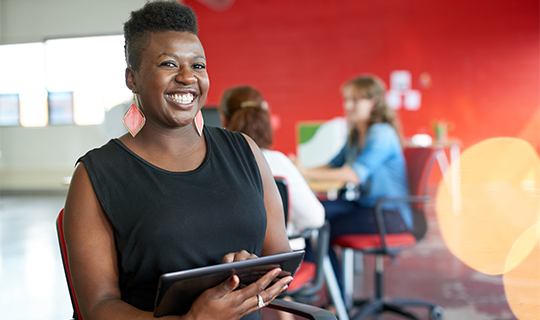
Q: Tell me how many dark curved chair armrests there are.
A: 3